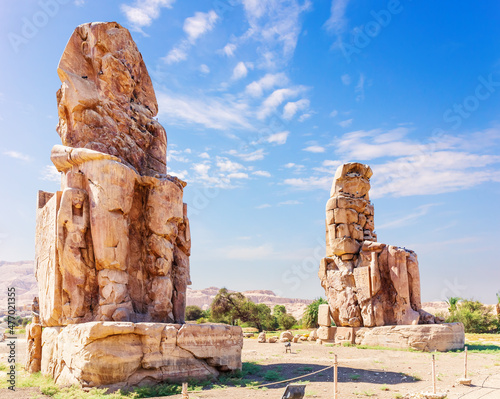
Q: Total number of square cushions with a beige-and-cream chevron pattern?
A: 0